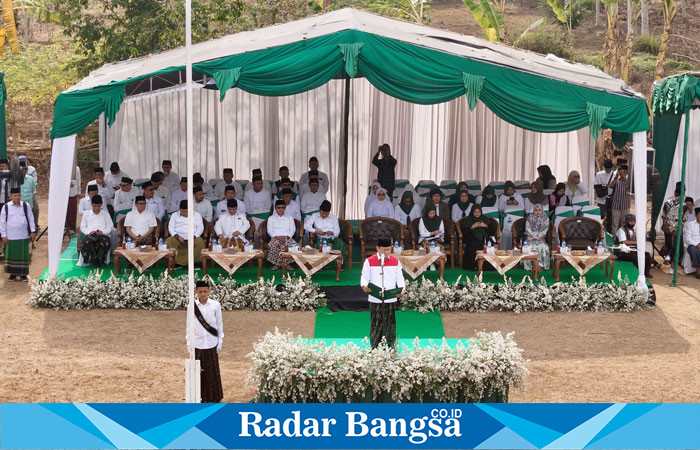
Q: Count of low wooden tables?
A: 6